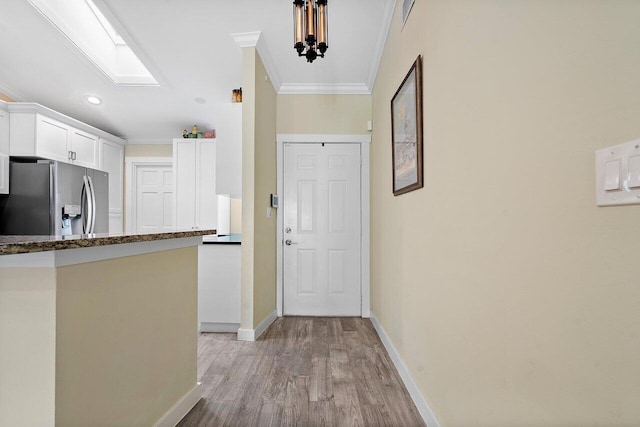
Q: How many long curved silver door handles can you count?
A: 2